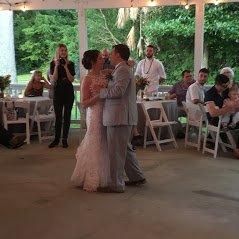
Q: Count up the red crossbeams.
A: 0